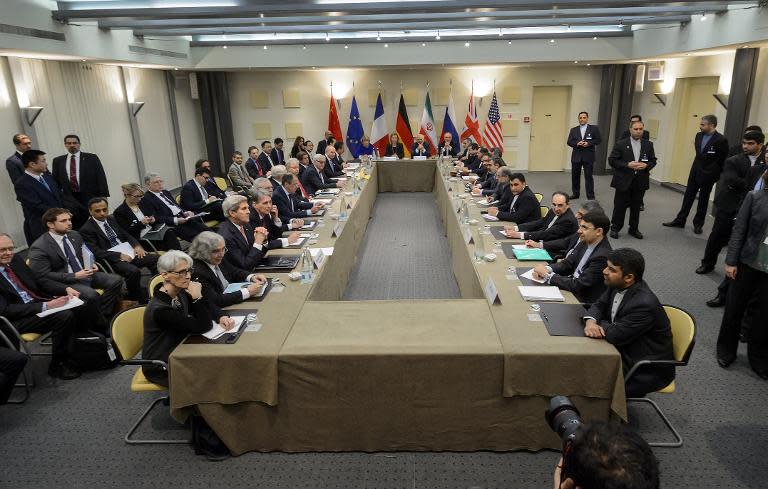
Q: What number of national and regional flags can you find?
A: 8